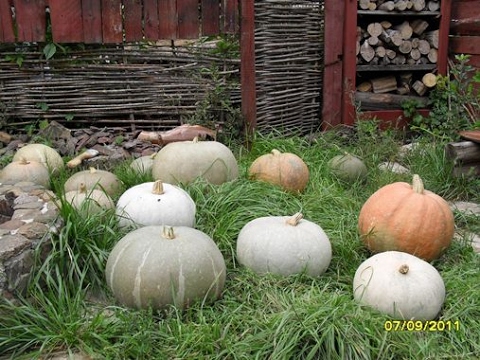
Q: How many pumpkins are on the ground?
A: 13